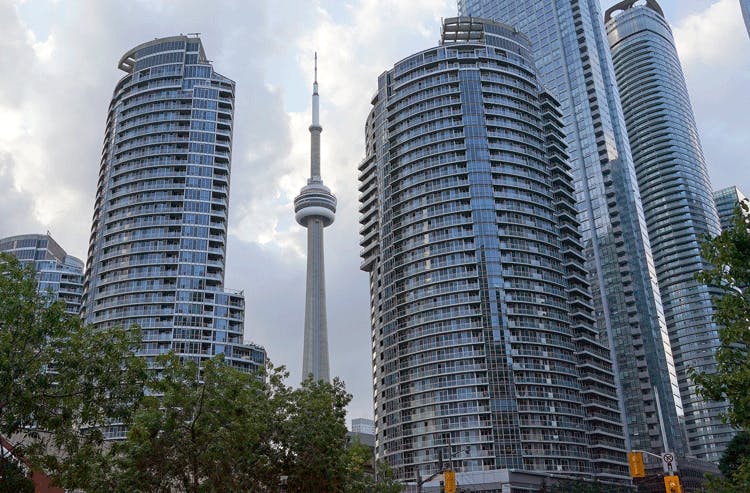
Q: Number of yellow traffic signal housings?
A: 3